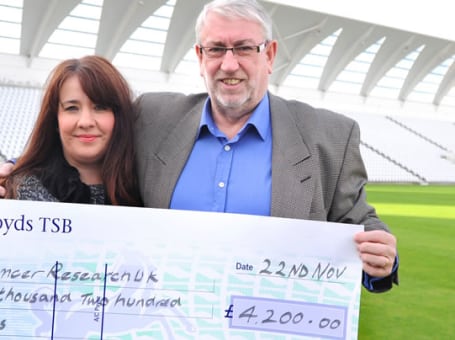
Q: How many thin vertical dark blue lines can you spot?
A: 2